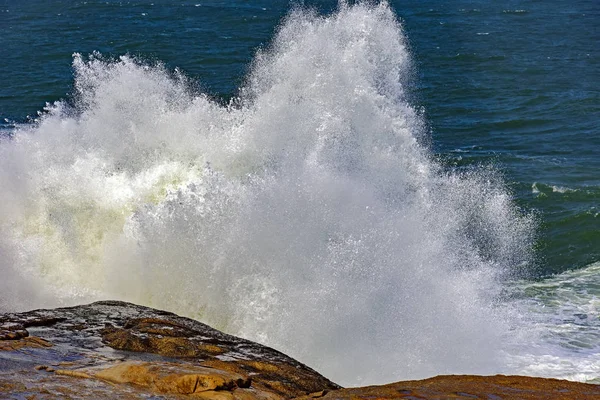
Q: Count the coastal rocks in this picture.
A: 2